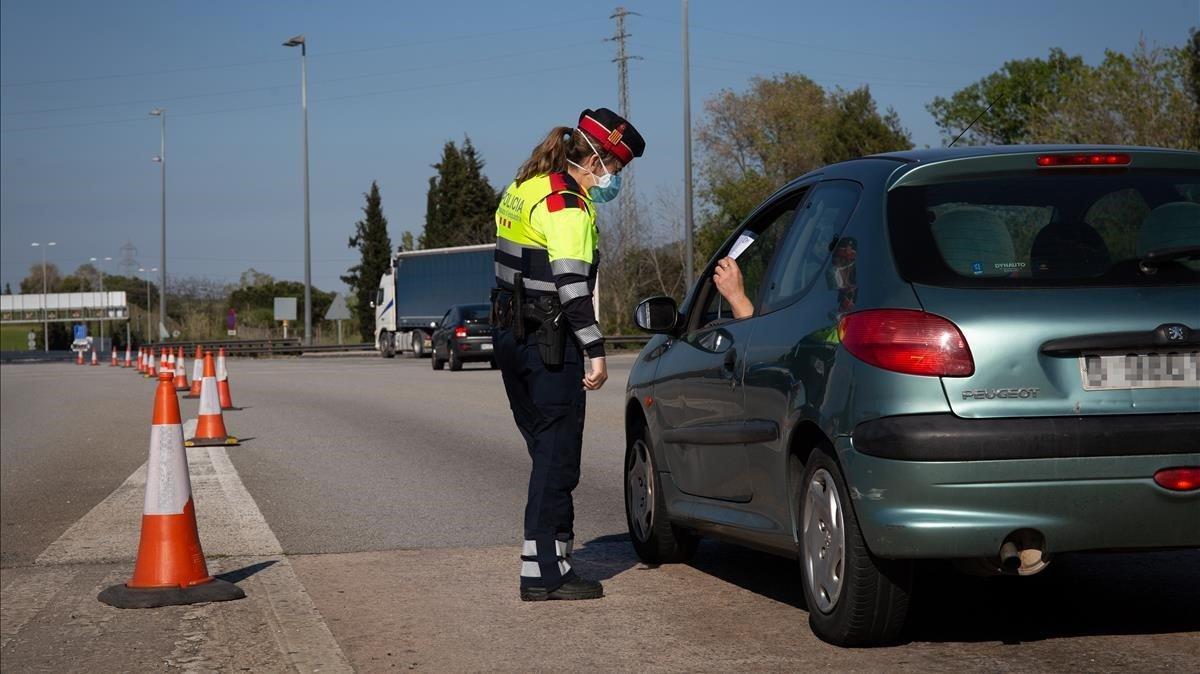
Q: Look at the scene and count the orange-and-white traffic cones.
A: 14